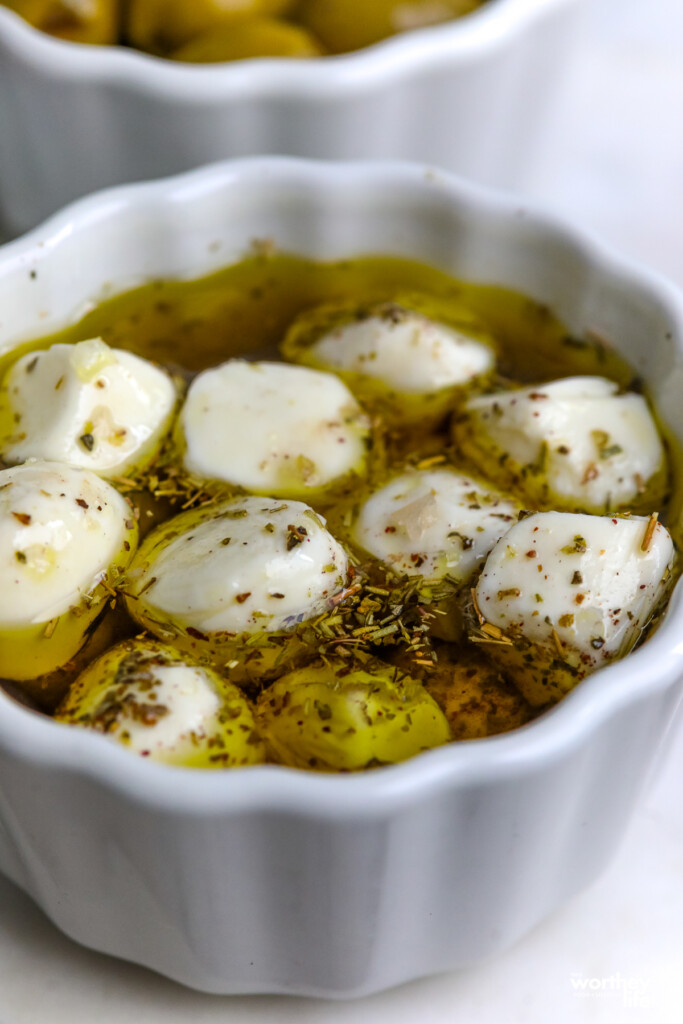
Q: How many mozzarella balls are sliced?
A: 0